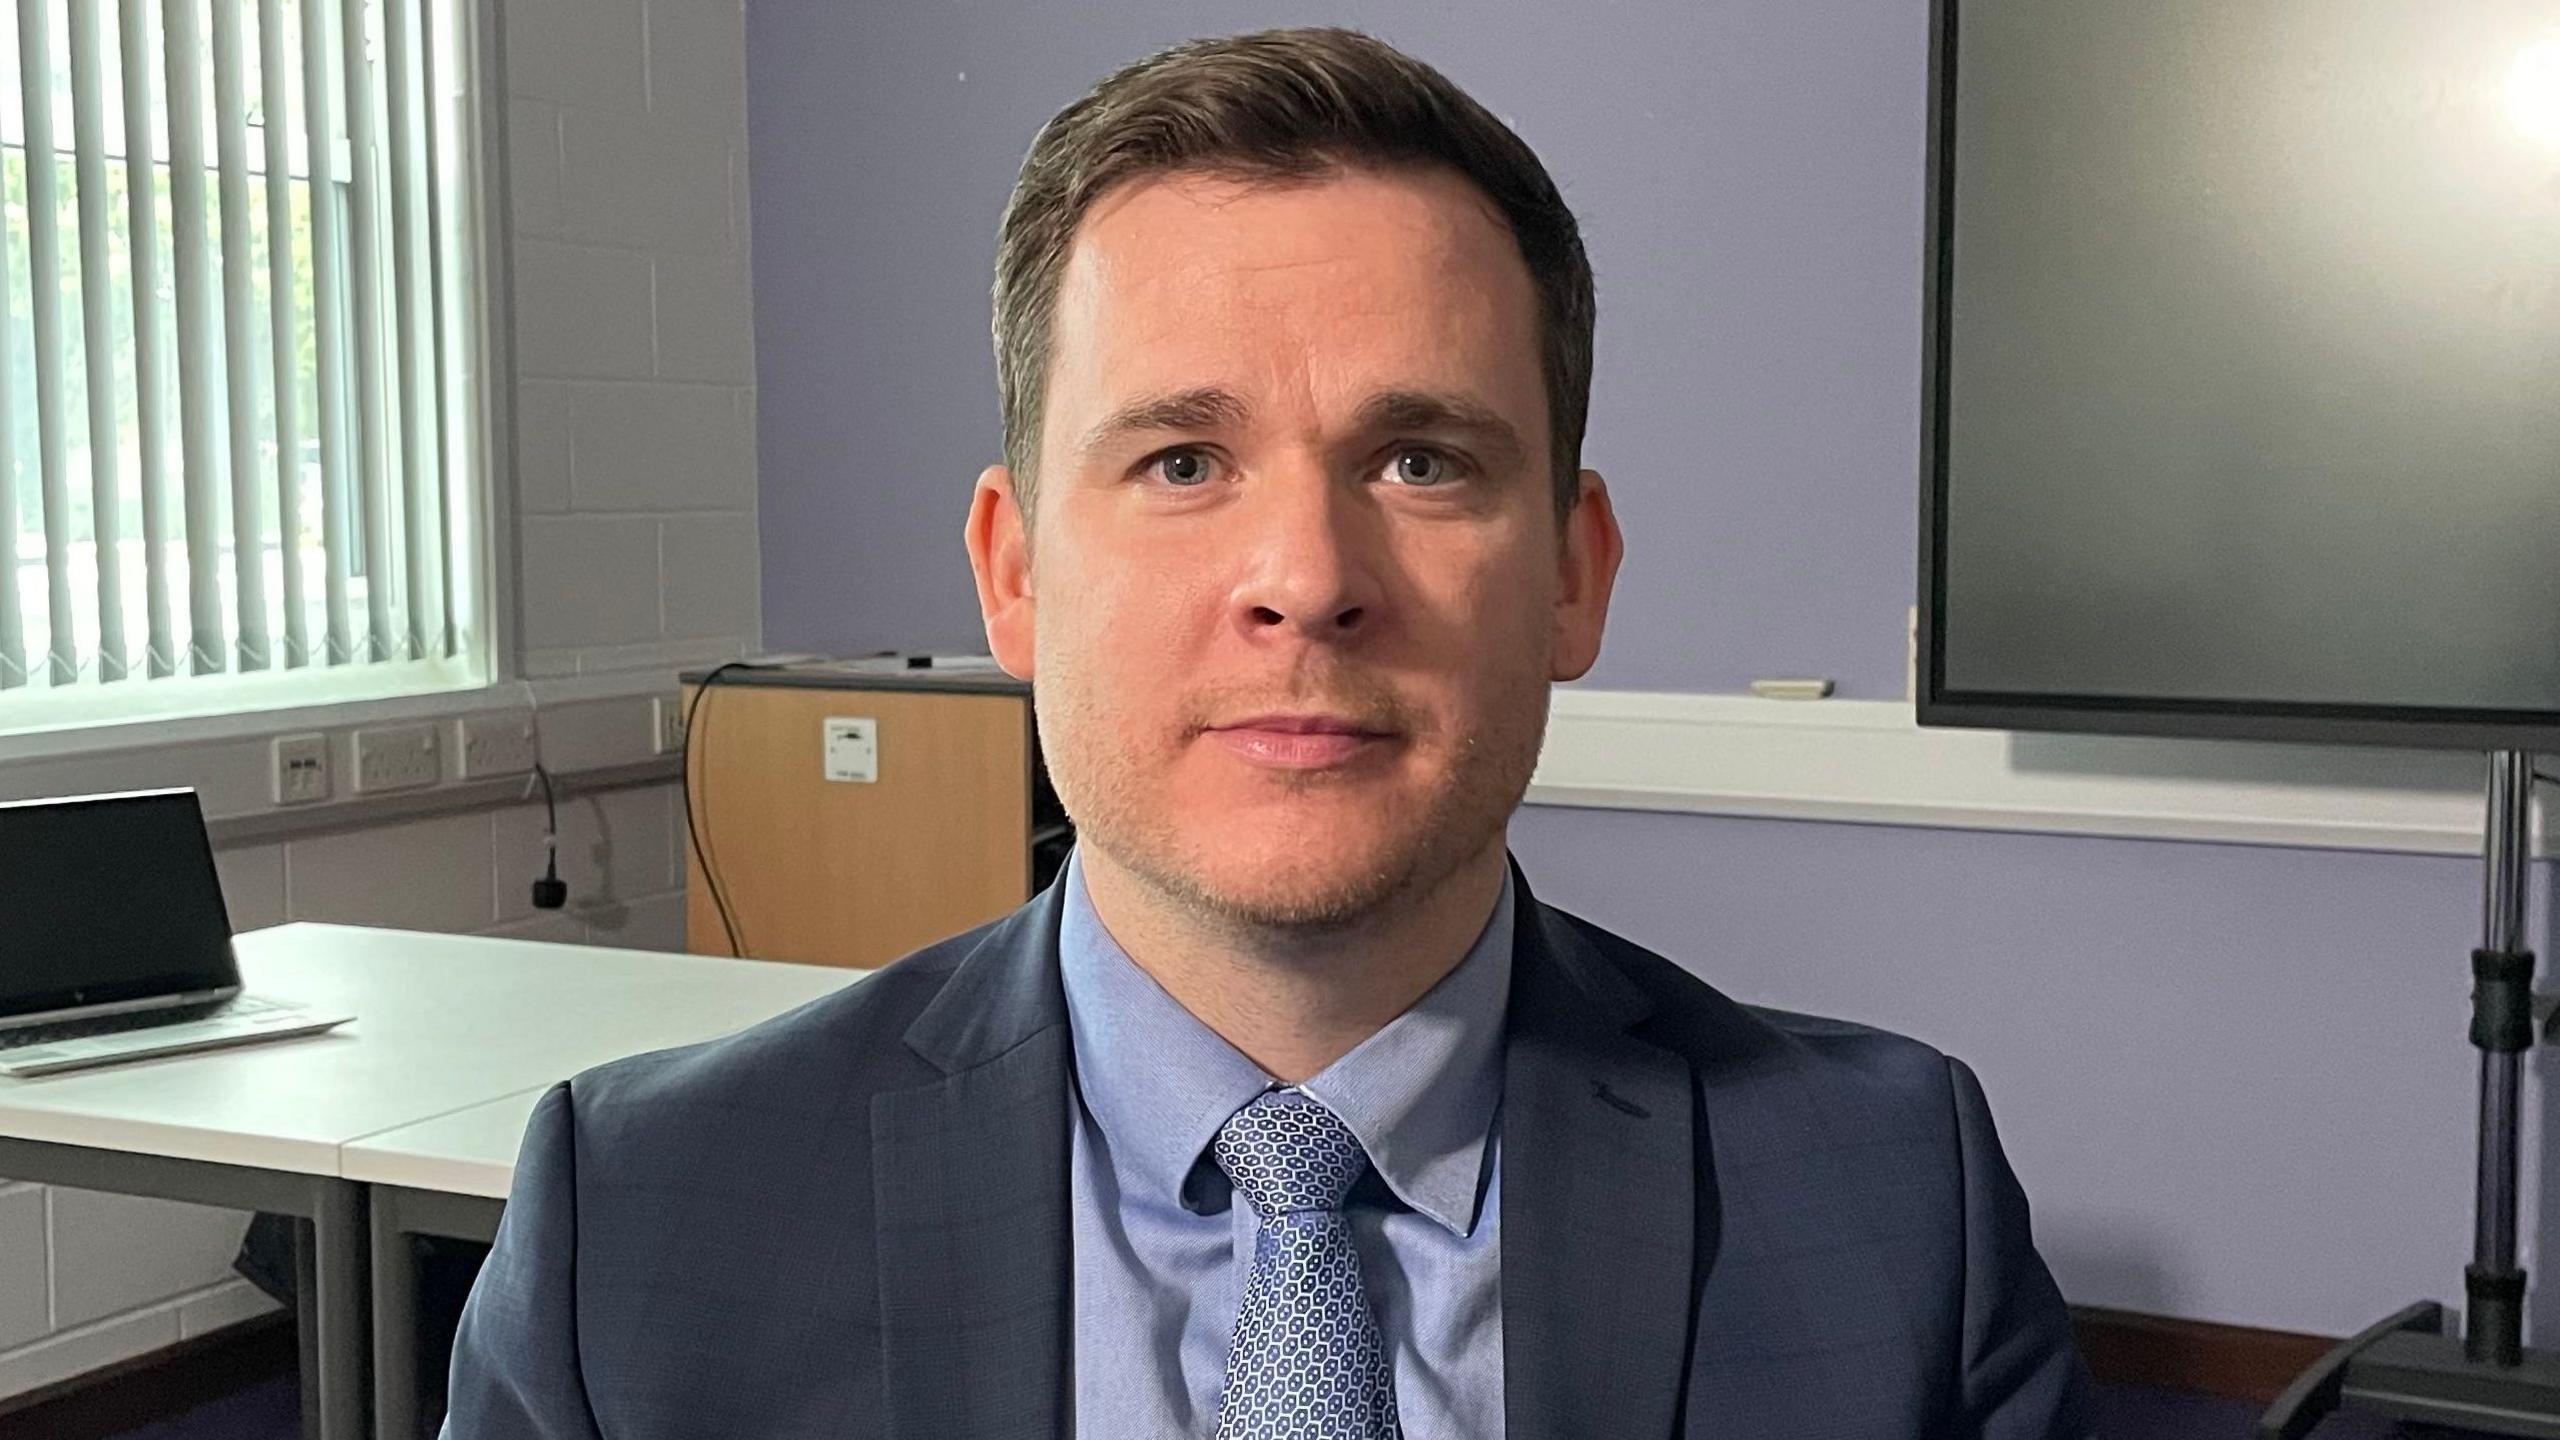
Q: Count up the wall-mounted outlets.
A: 4